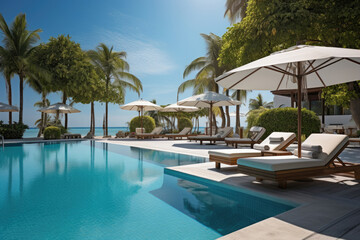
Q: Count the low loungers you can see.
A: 6